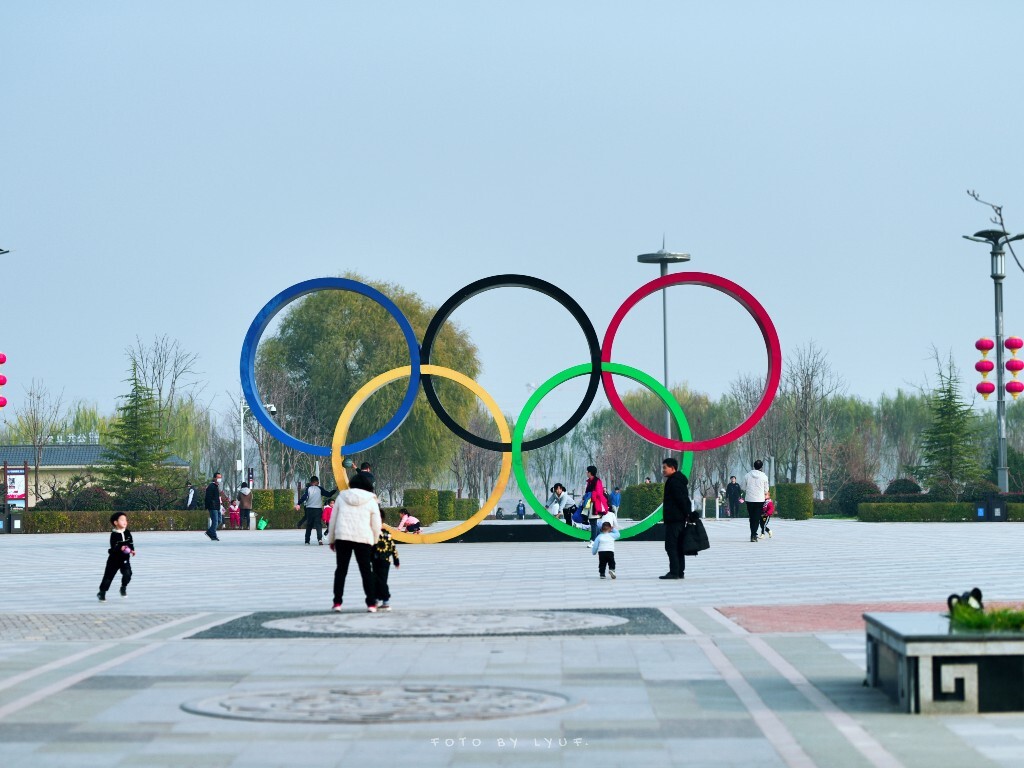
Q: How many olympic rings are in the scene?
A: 5